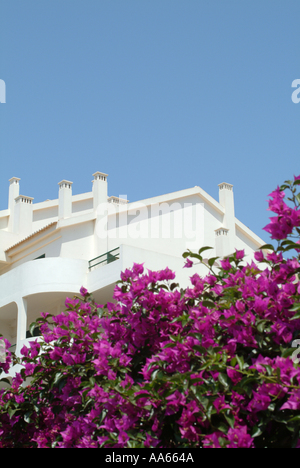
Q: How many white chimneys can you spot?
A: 7